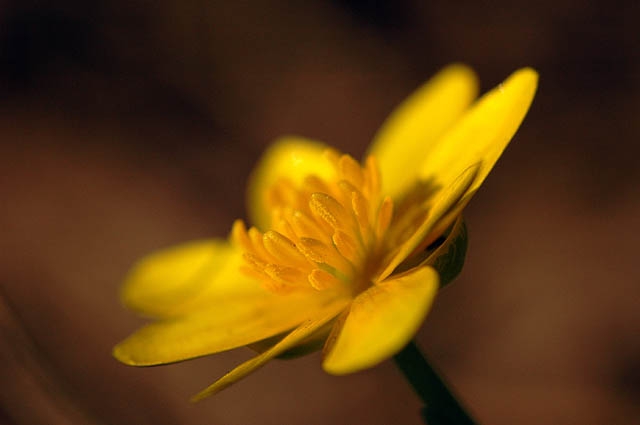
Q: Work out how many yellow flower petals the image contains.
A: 8